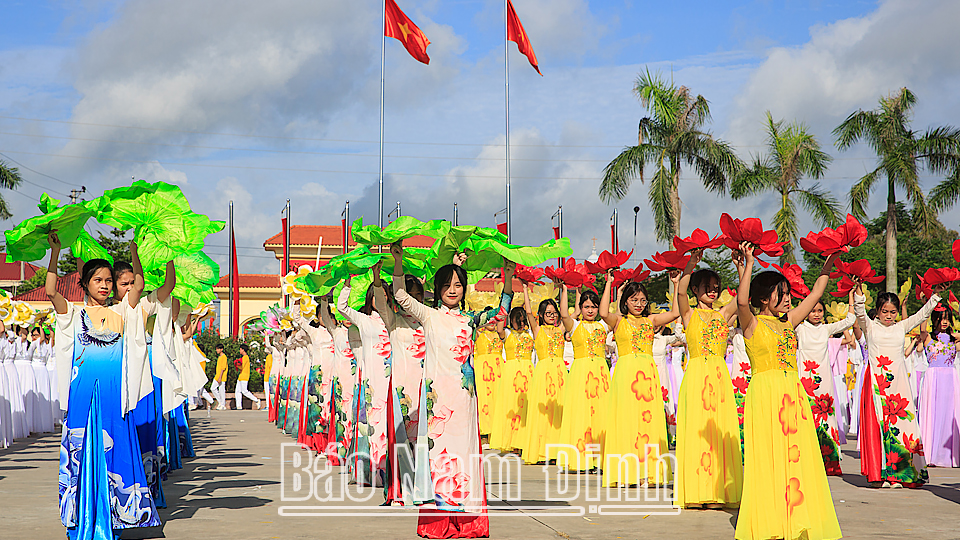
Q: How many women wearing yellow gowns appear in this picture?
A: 7